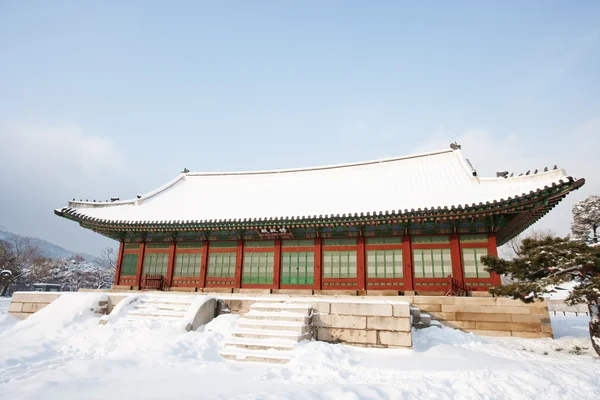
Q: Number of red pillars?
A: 11